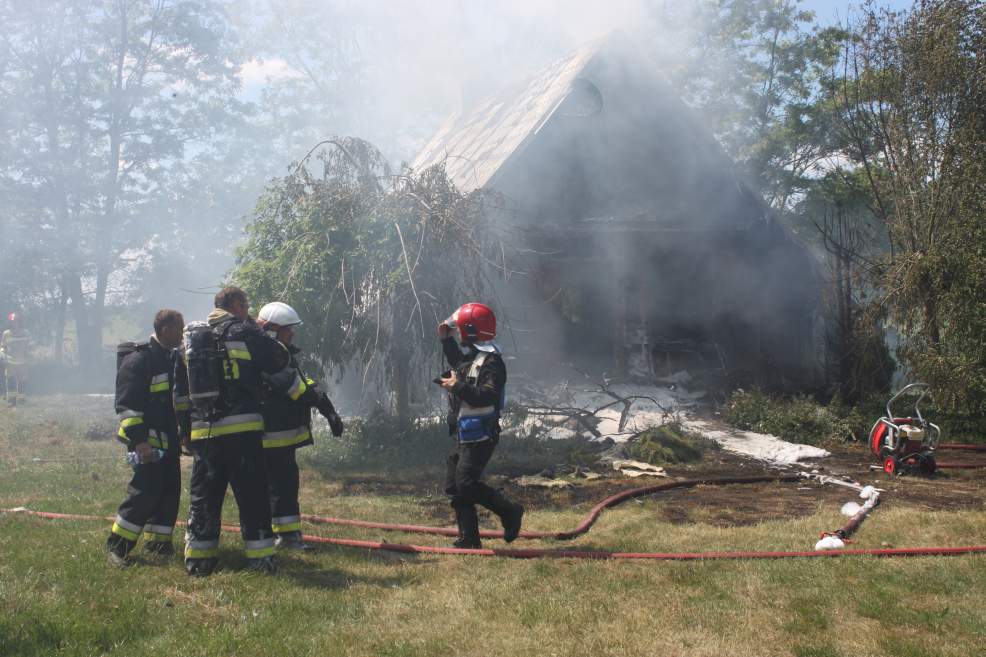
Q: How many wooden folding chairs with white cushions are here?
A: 0